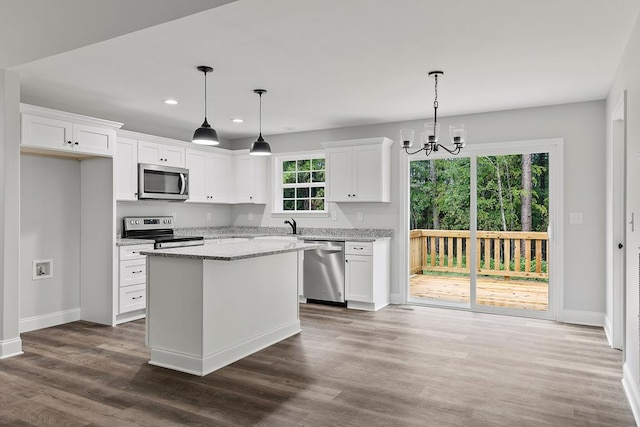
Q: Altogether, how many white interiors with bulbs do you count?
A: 2